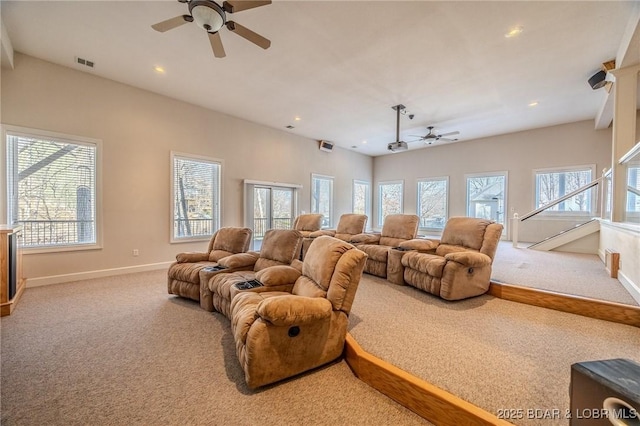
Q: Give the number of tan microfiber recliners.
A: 7